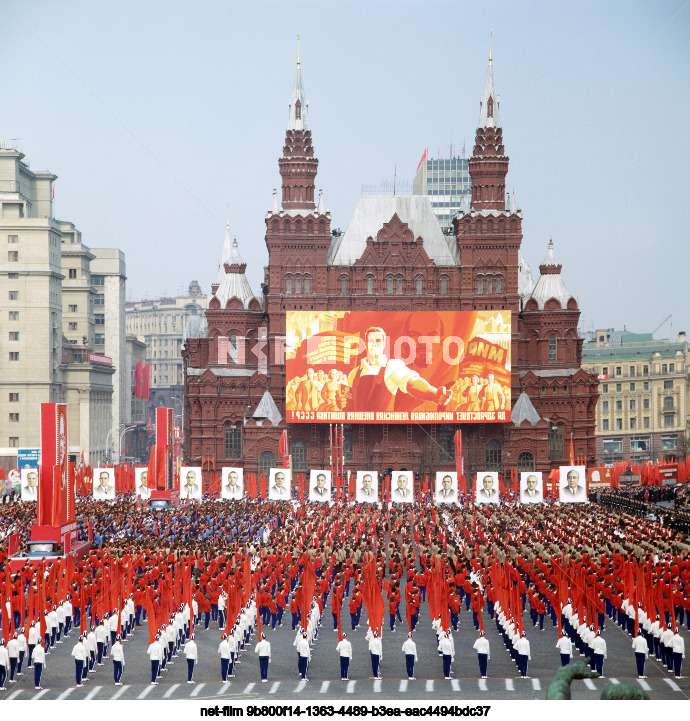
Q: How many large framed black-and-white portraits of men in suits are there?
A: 13